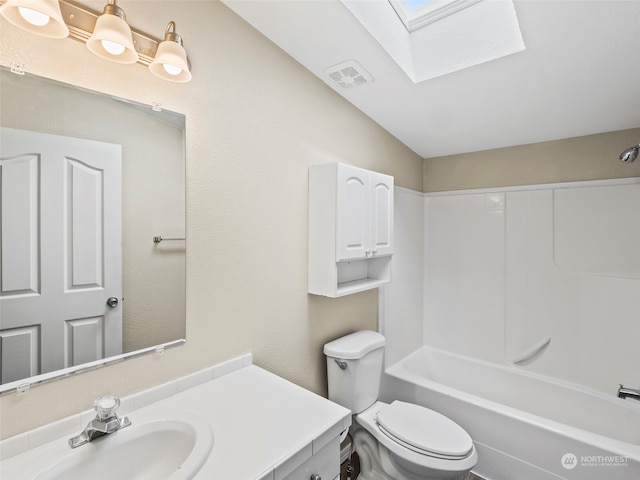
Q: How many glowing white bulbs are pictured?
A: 3